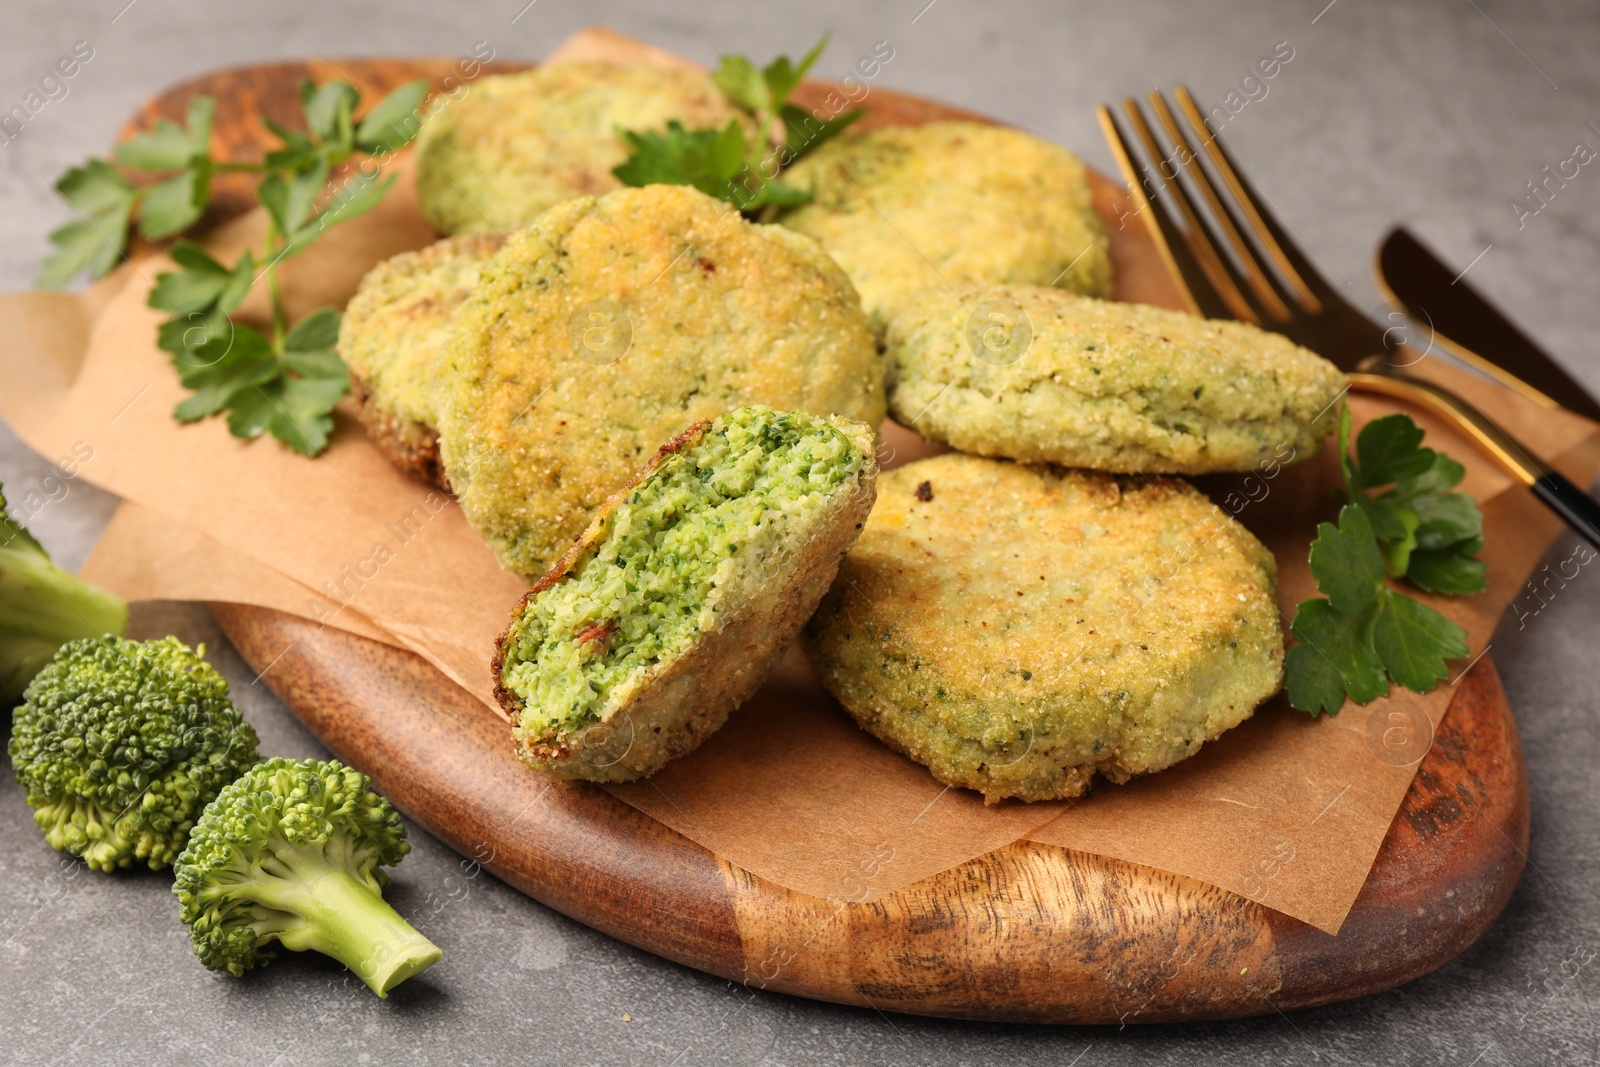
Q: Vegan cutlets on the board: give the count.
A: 7